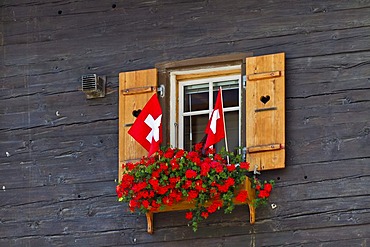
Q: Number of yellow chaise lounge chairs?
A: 0